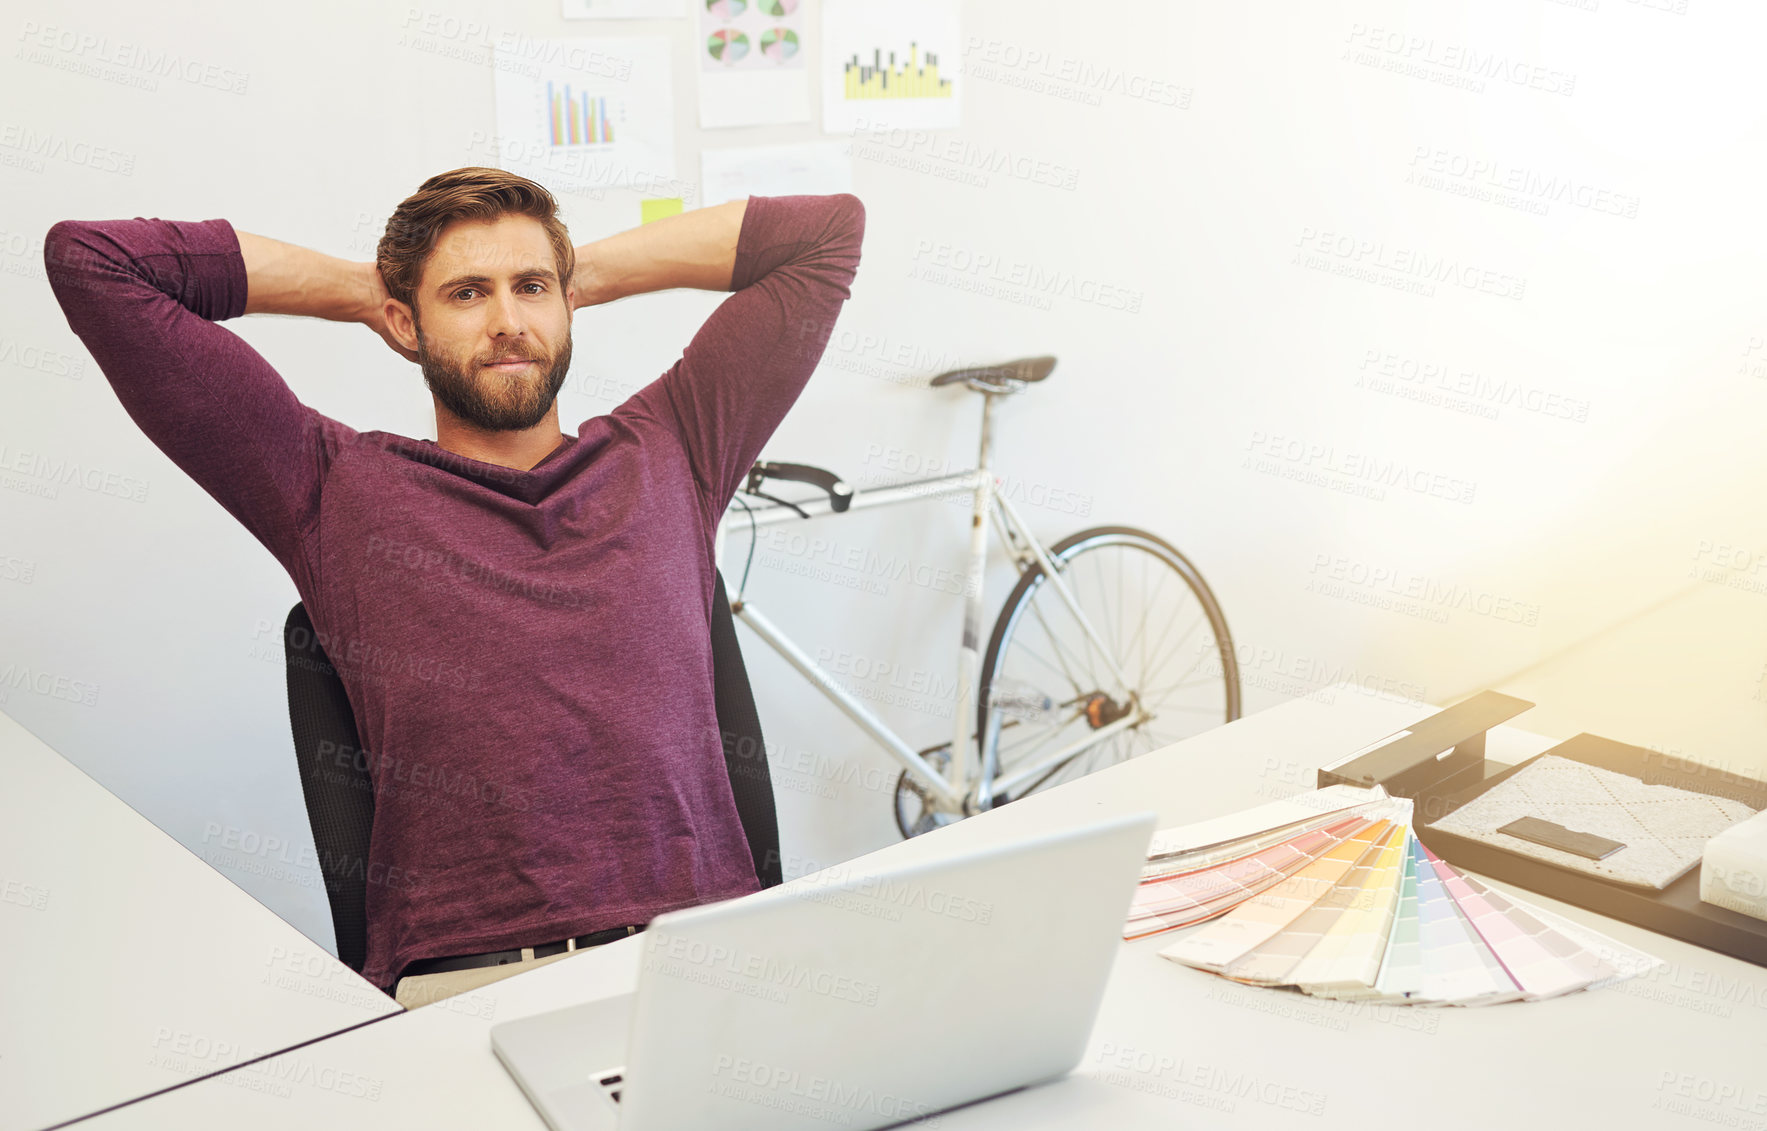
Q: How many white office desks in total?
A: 2